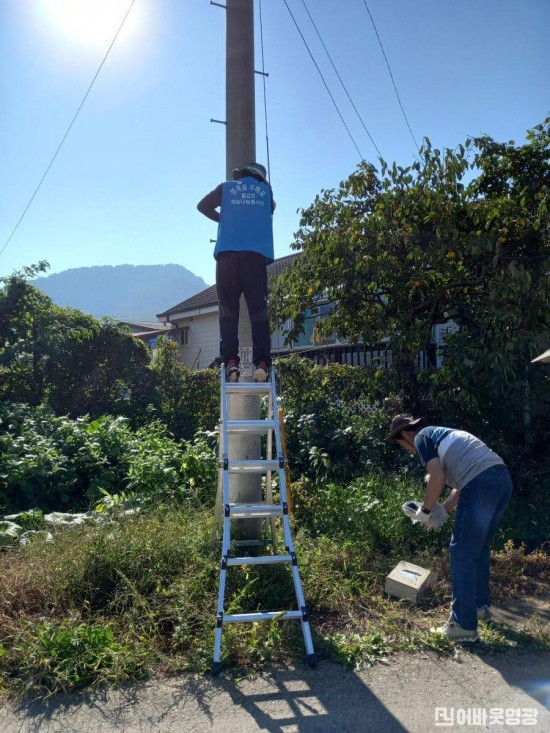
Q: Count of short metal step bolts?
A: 4